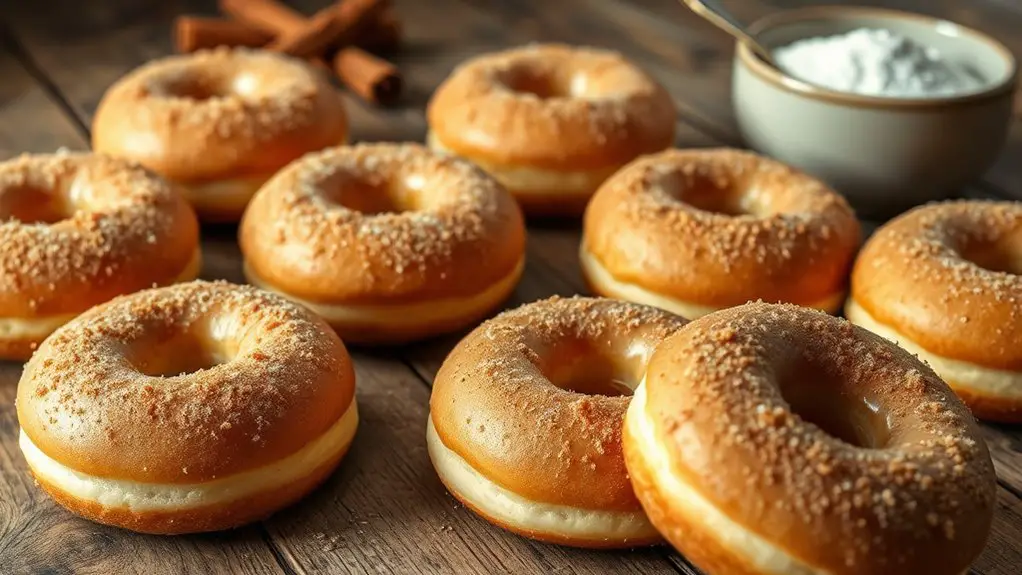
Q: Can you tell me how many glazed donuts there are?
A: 9